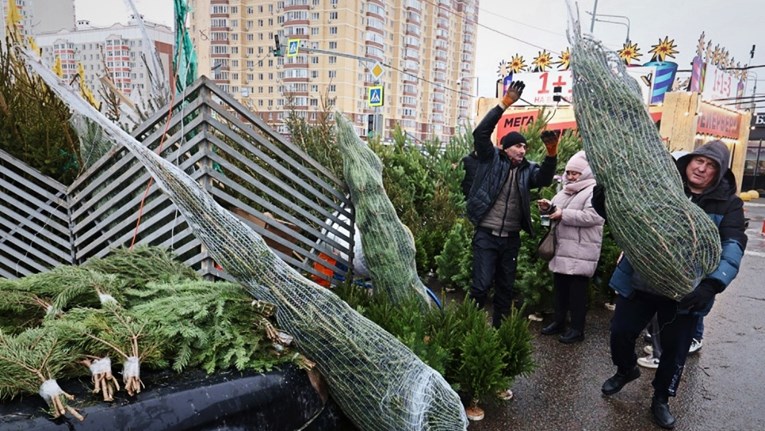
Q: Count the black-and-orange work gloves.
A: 2